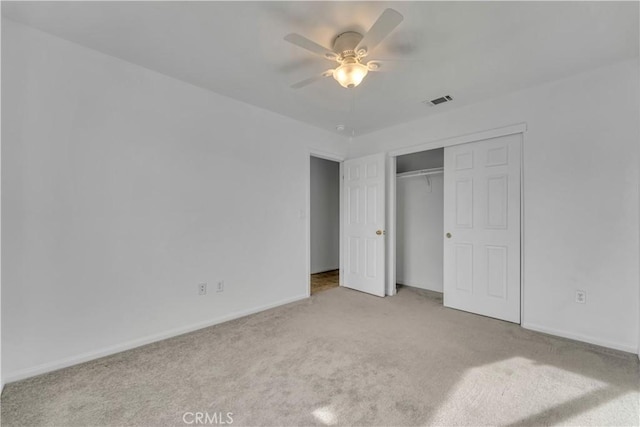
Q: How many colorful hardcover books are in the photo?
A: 0